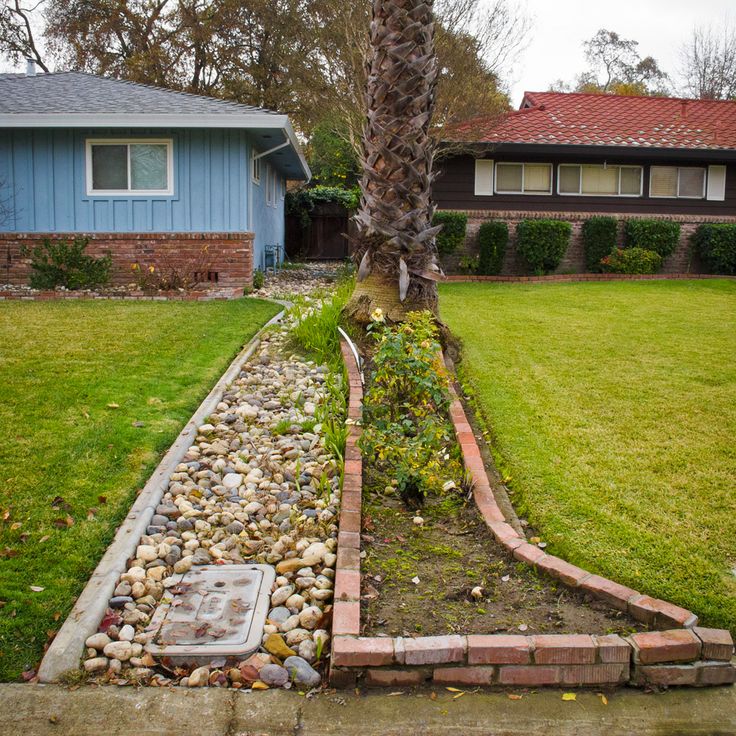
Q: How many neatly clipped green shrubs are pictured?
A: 6